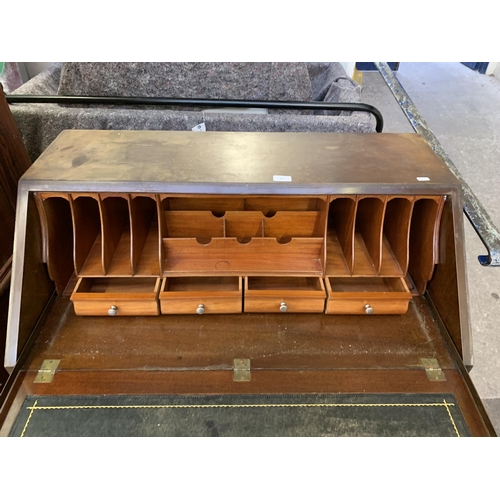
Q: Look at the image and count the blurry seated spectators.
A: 0